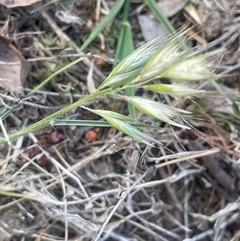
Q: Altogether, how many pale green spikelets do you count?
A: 6